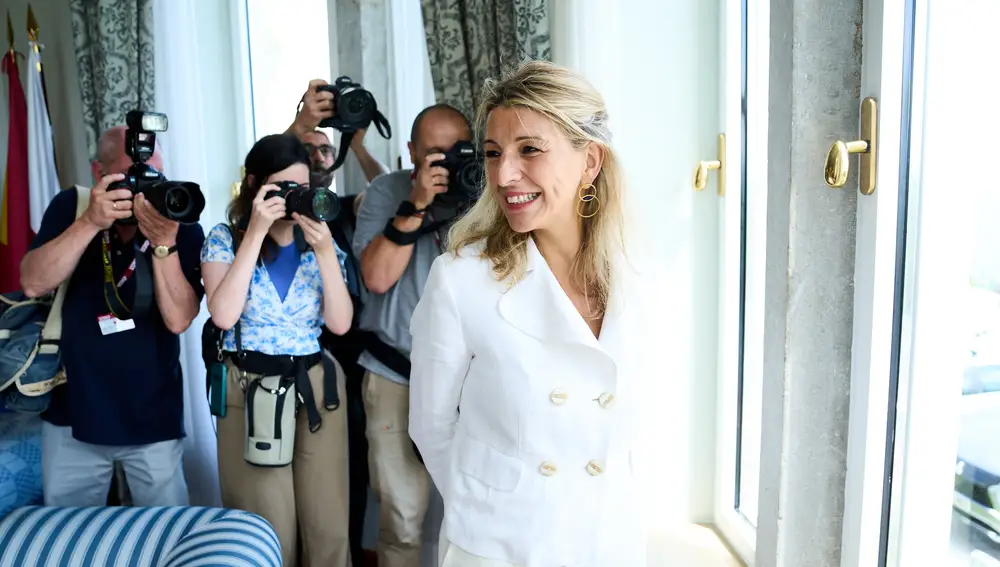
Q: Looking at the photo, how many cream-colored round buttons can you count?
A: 4